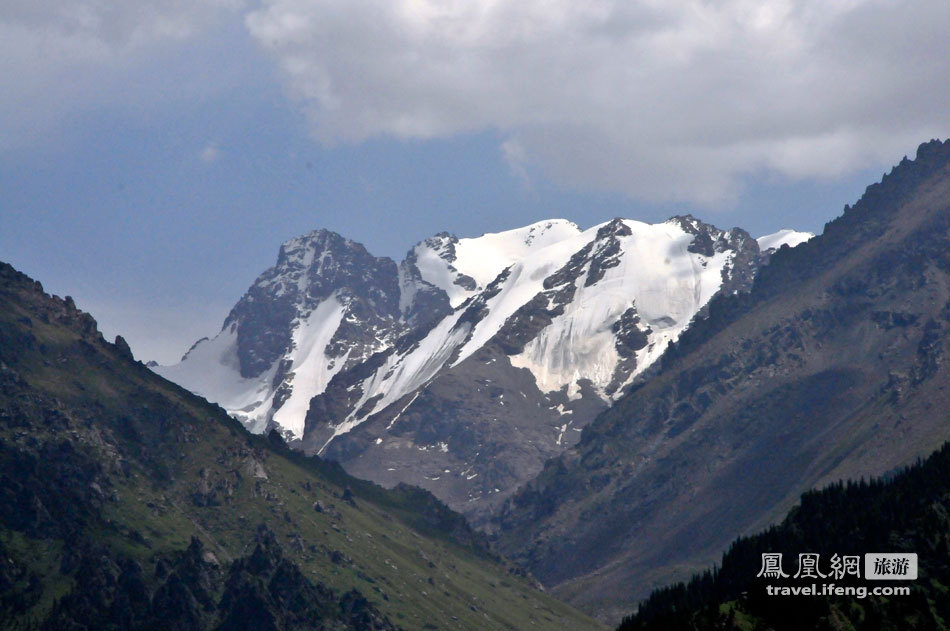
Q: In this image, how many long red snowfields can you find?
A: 0